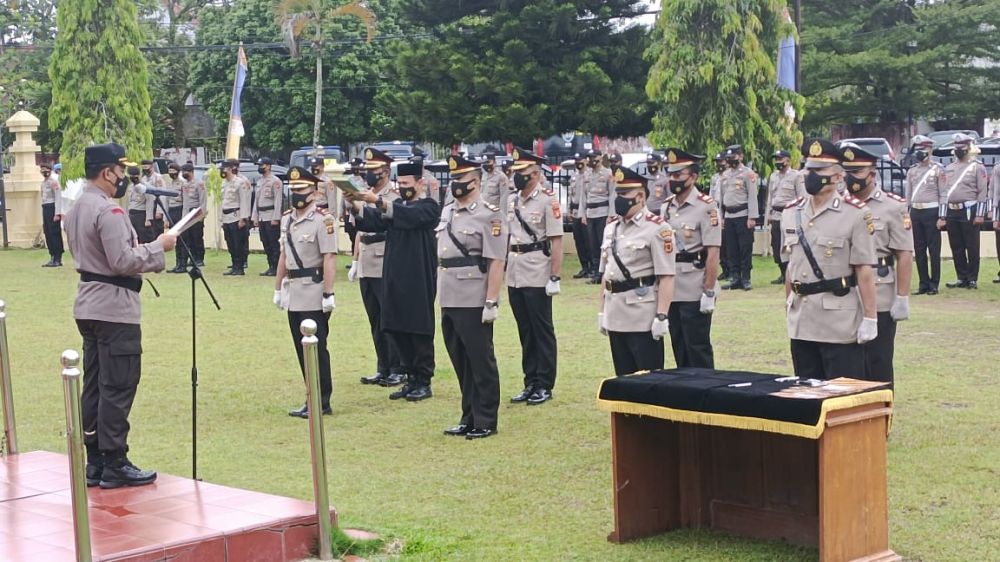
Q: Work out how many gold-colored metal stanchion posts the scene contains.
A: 3